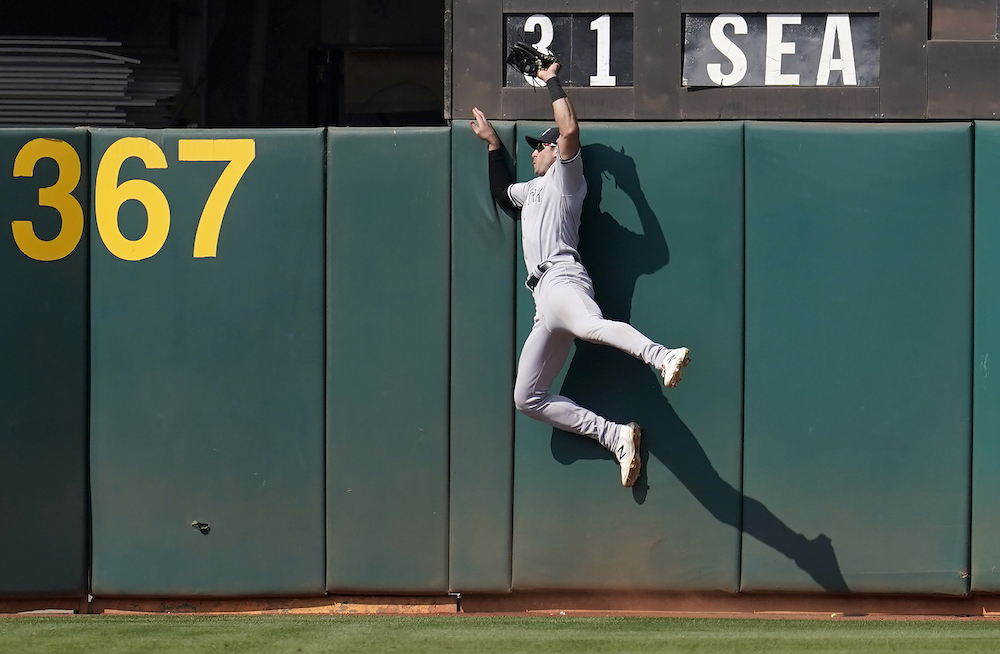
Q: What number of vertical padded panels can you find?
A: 7